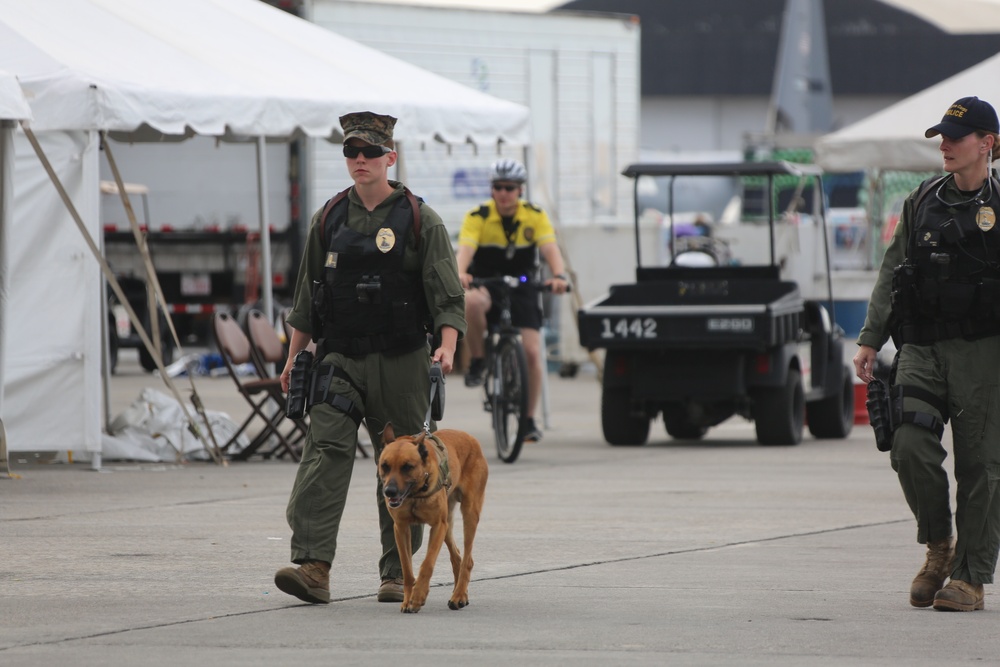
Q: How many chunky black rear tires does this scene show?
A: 2